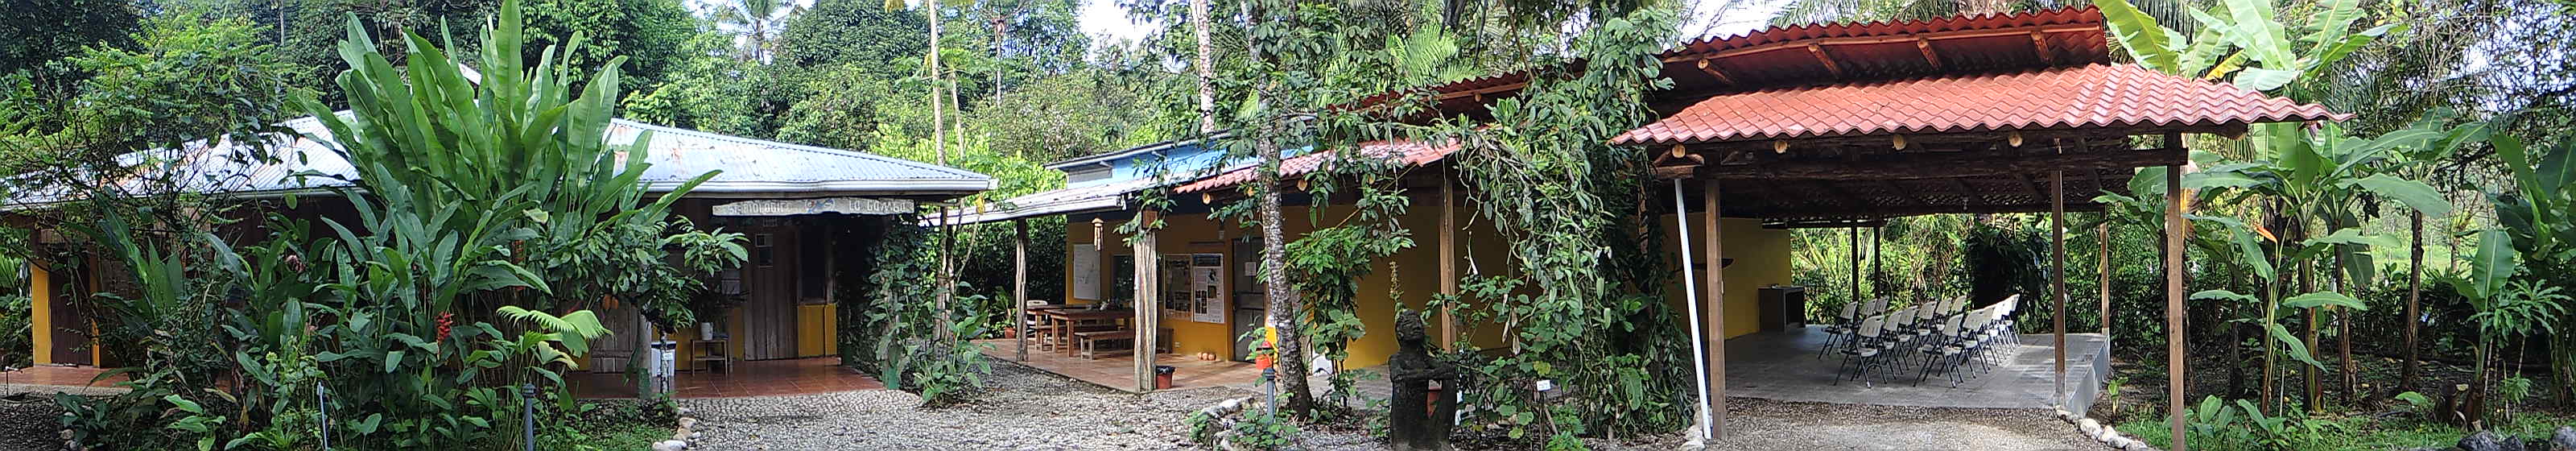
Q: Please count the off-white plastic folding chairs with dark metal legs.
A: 15